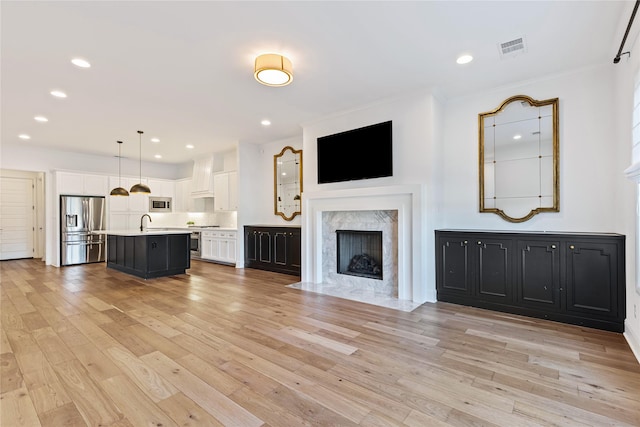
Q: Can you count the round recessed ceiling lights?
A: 9